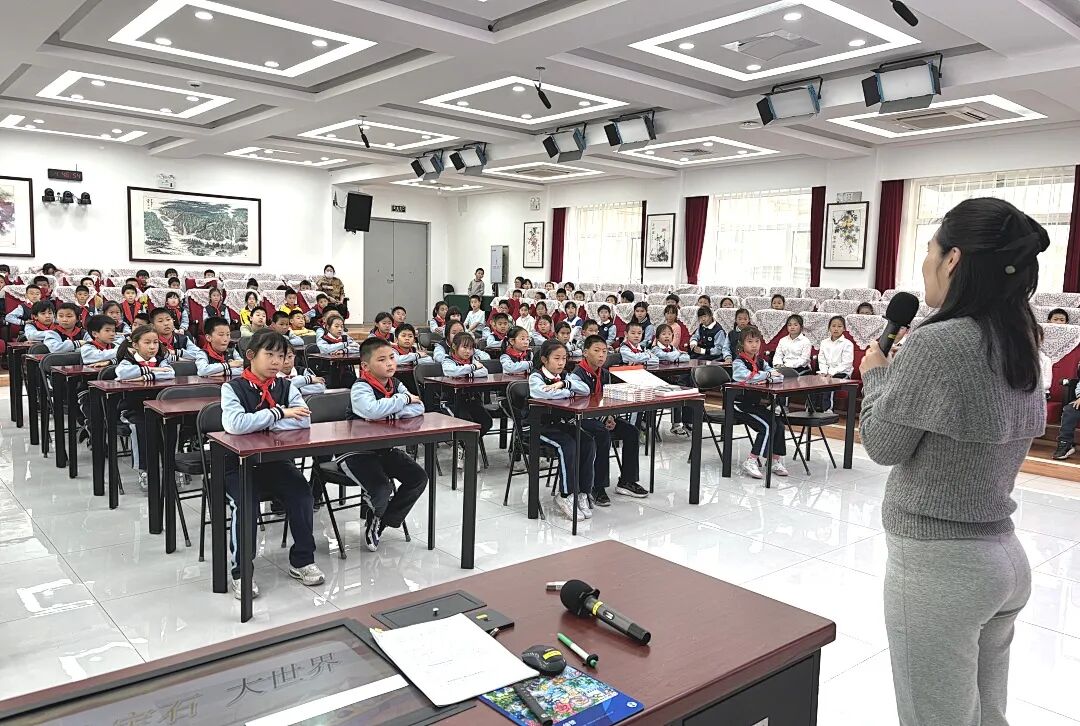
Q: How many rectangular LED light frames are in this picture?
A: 11